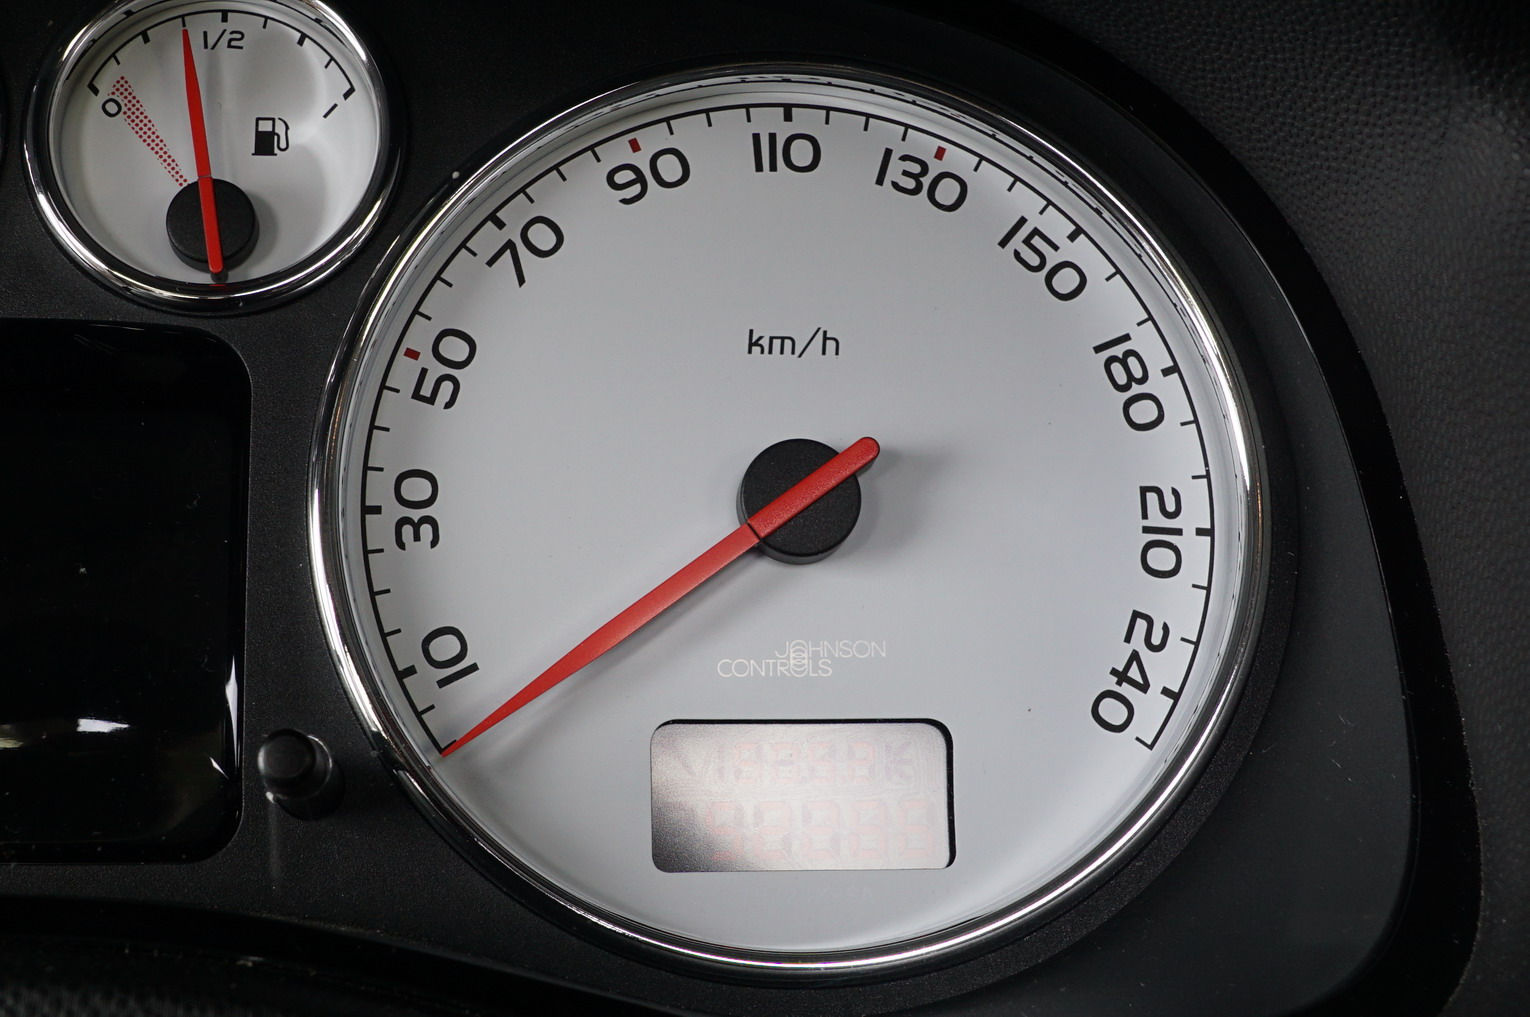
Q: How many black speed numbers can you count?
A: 11